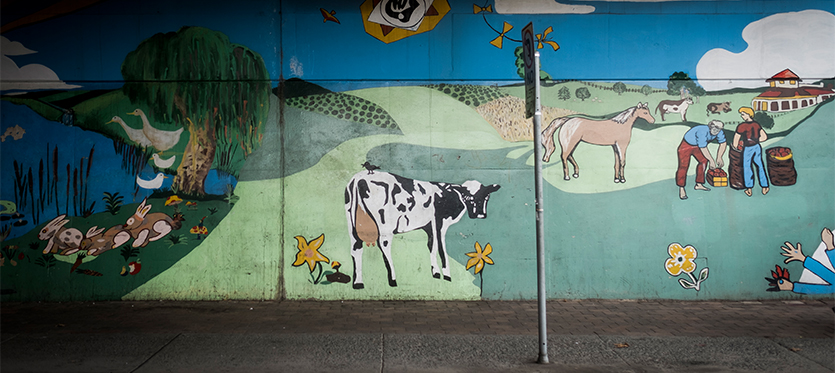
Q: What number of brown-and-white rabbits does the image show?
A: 3